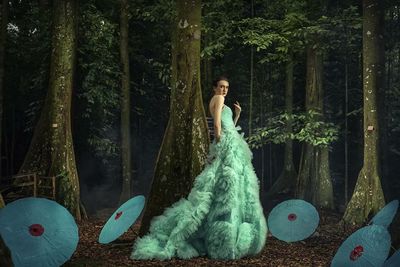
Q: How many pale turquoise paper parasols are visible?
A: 6